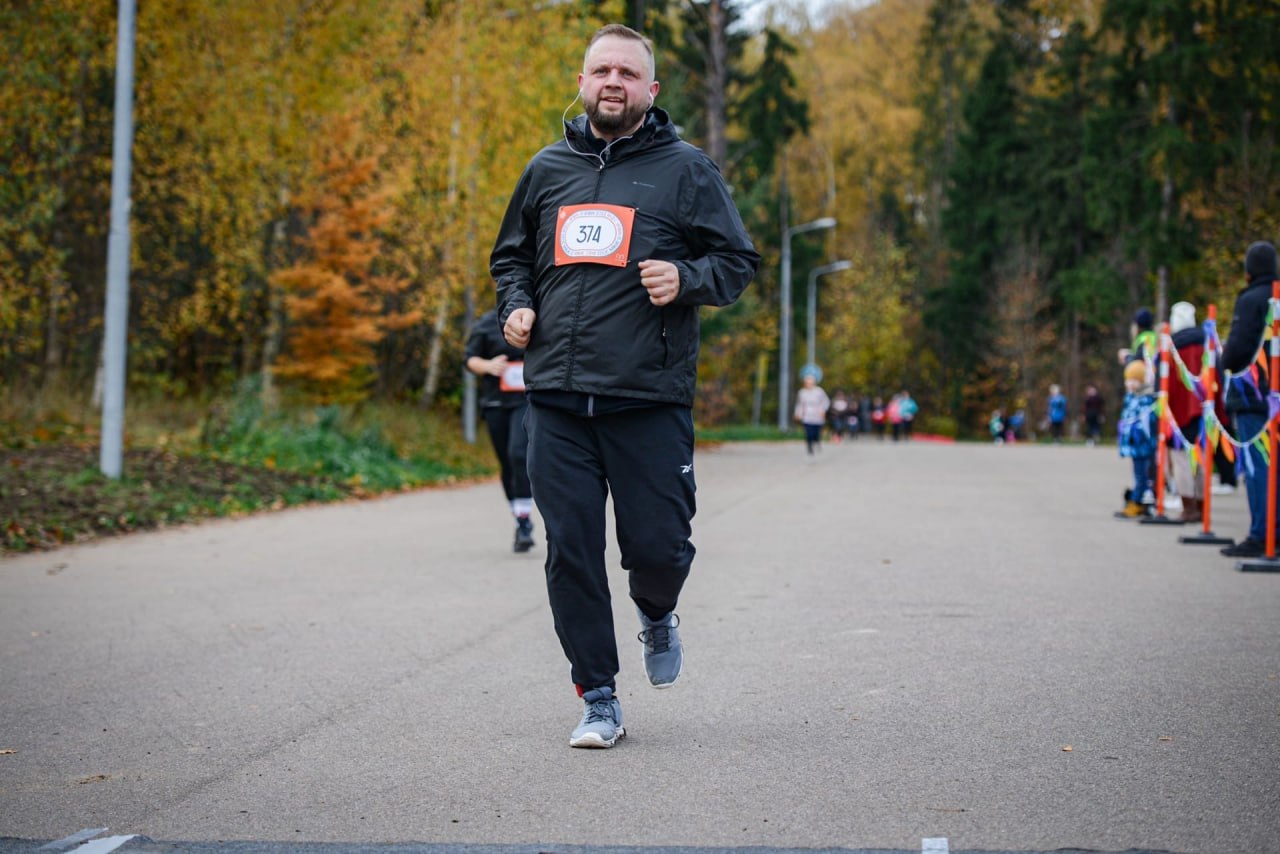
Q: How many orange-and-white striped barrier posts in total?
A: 3